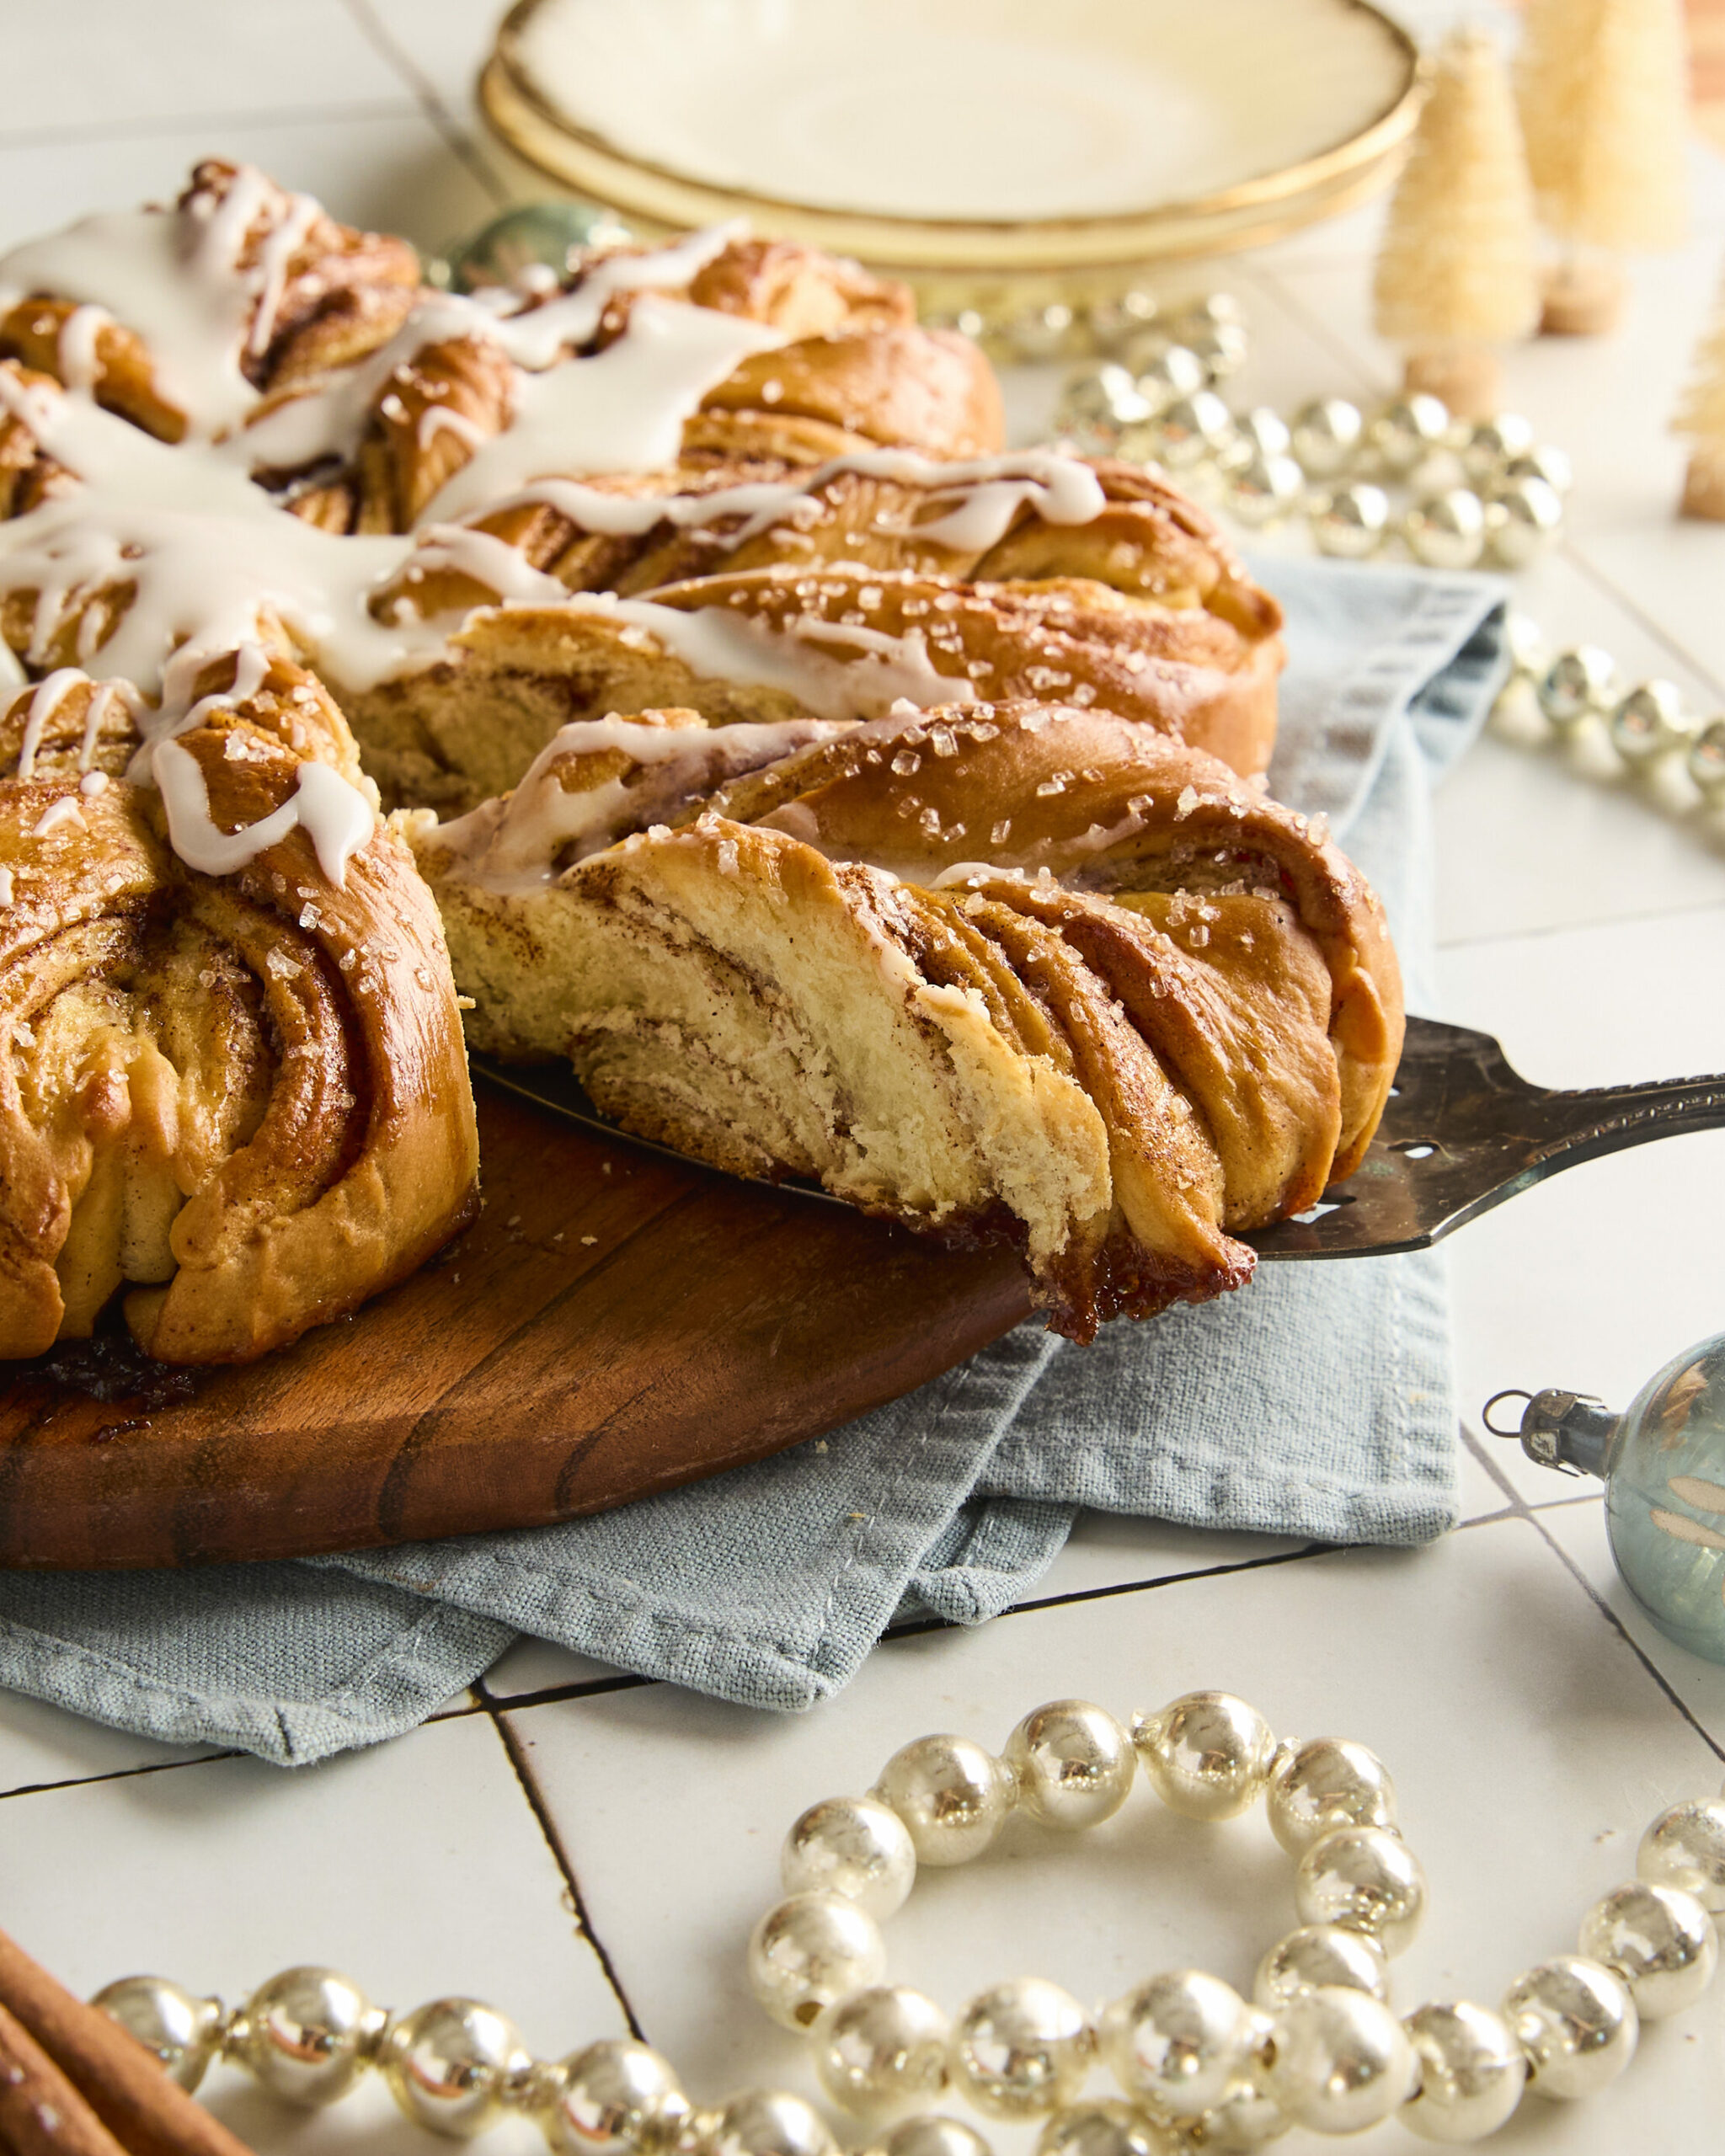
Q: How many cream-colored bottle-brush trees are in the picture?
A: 3